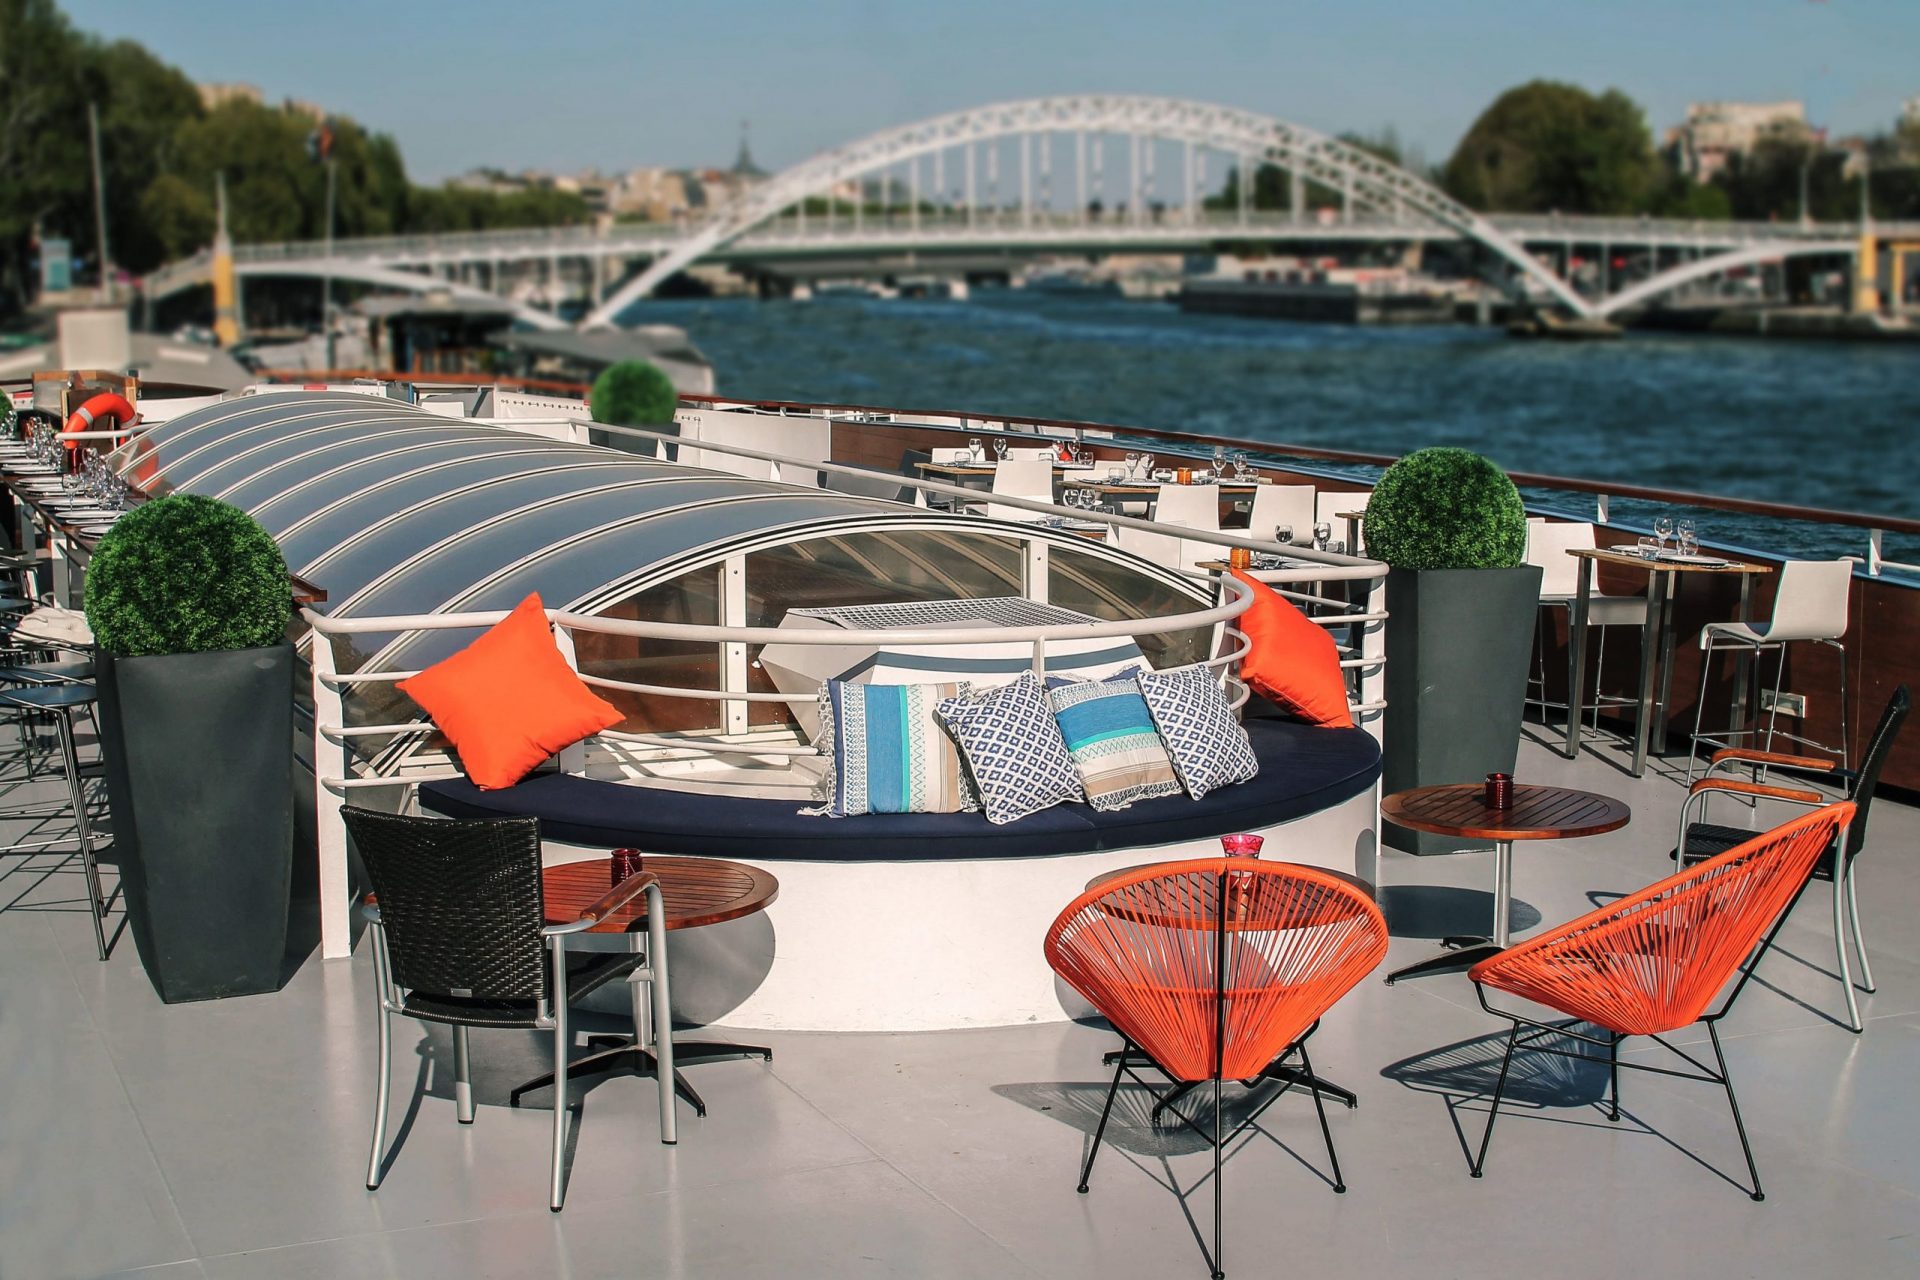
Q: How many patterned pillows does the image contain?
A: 4